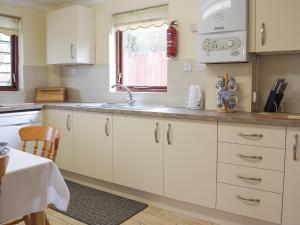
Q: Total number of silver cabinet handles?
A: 11